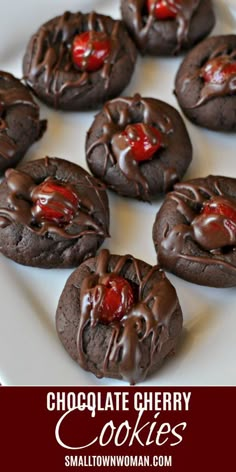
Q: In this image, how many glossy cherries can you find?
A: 7